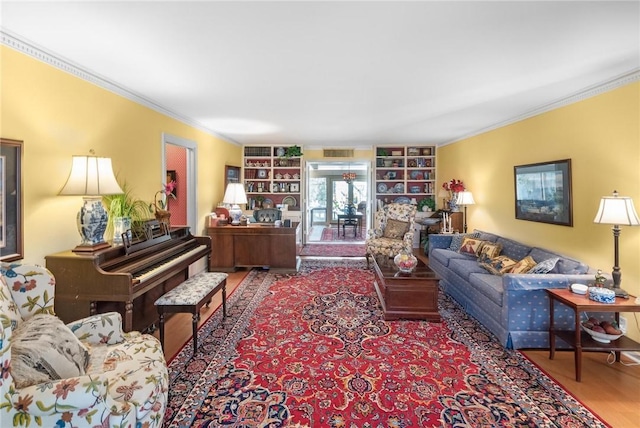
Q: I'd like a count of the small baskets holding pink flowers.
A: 1